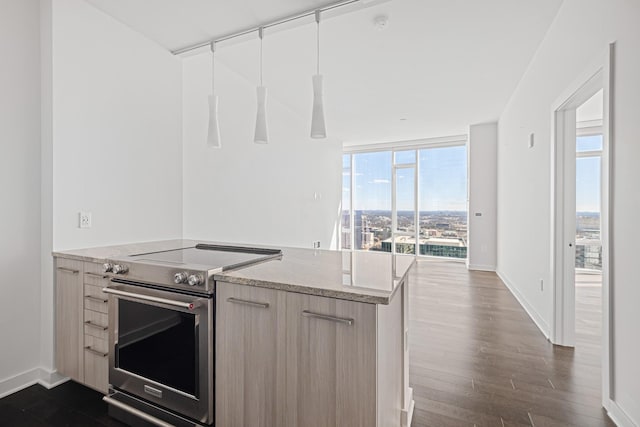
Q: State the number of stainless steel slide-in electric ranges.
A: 1